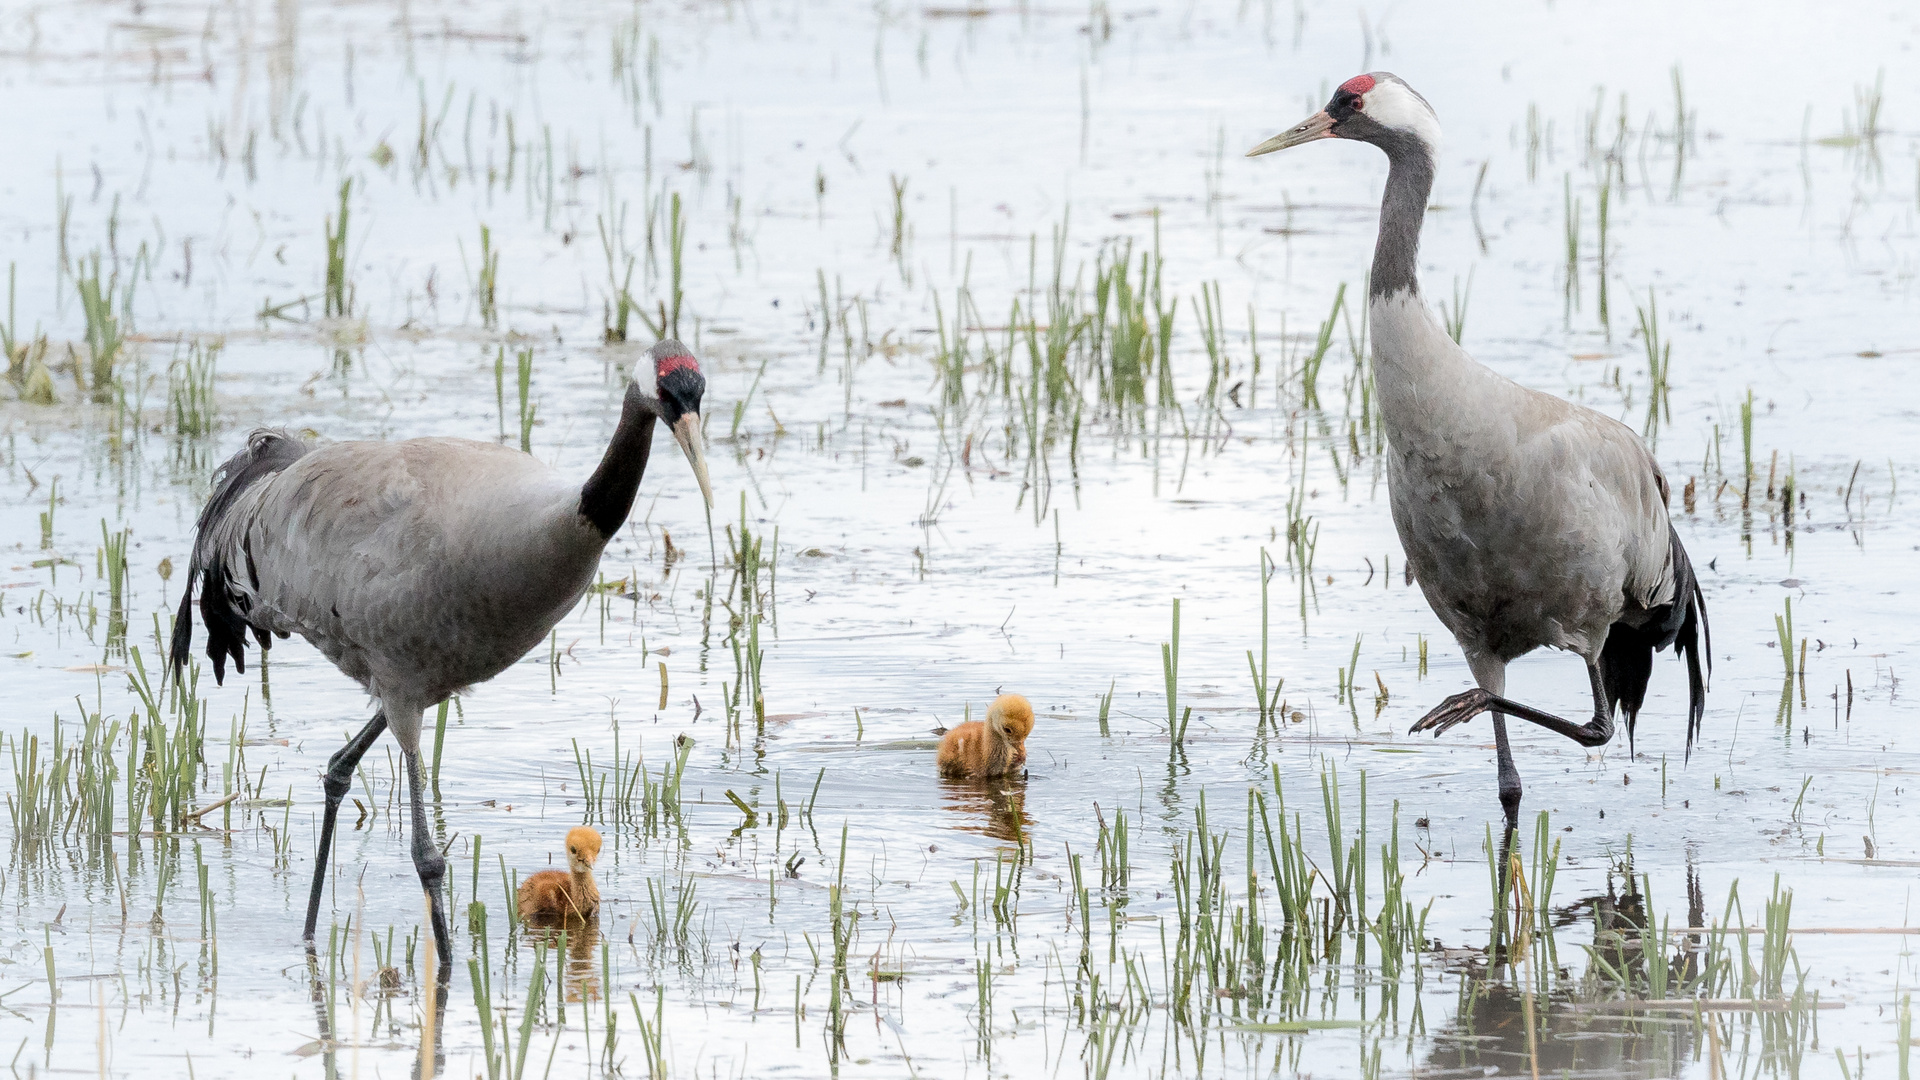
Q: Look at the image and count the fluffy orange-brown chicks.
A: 2